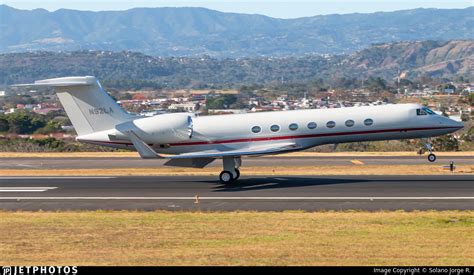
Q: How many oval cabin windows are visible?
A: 7